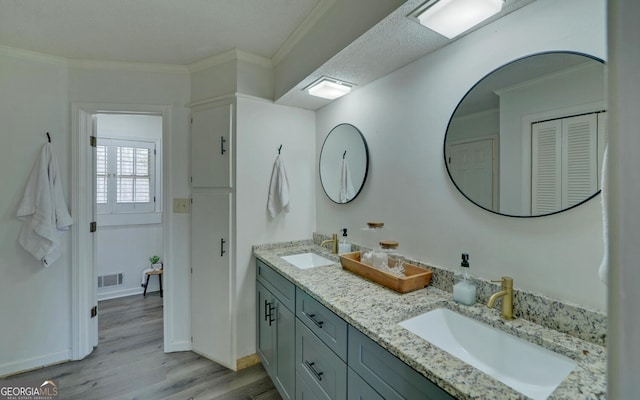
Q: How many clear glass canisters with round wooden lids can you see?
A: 2